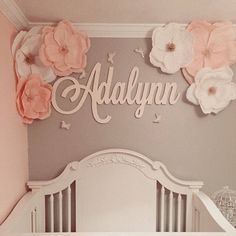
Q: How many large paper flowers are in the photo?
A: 6